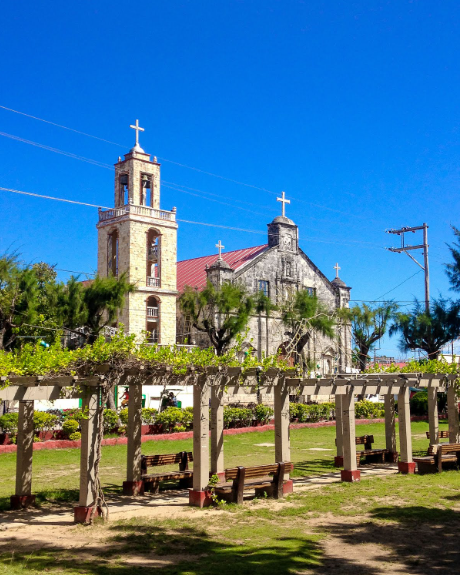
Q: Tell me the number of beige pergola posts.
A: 12